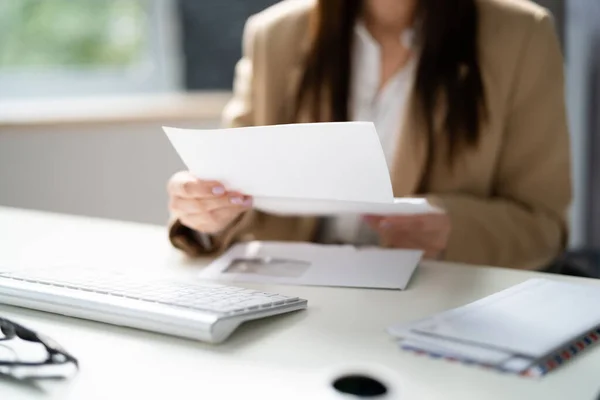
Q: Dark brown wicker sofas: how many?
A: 0